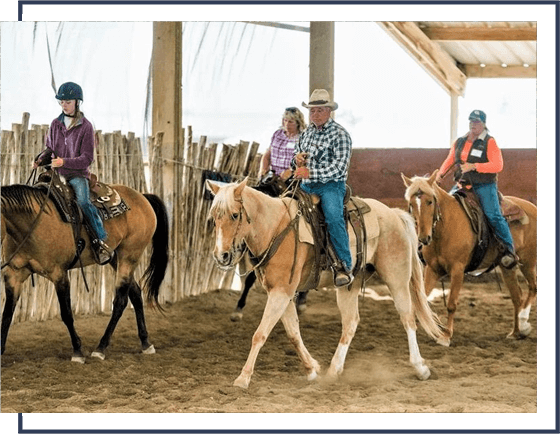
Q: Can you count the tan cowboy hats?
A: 1